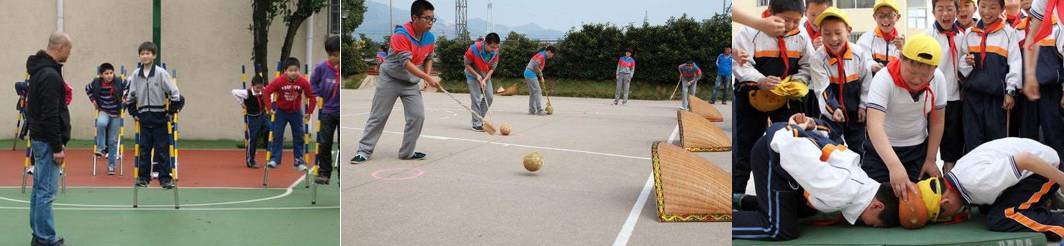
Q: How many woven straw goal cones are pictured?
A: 3